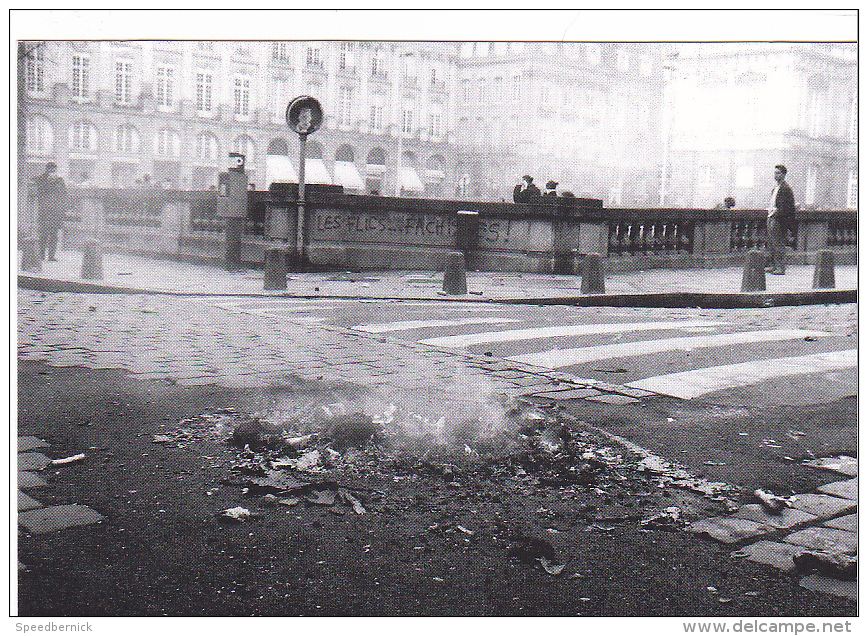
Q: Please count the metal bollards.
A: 7